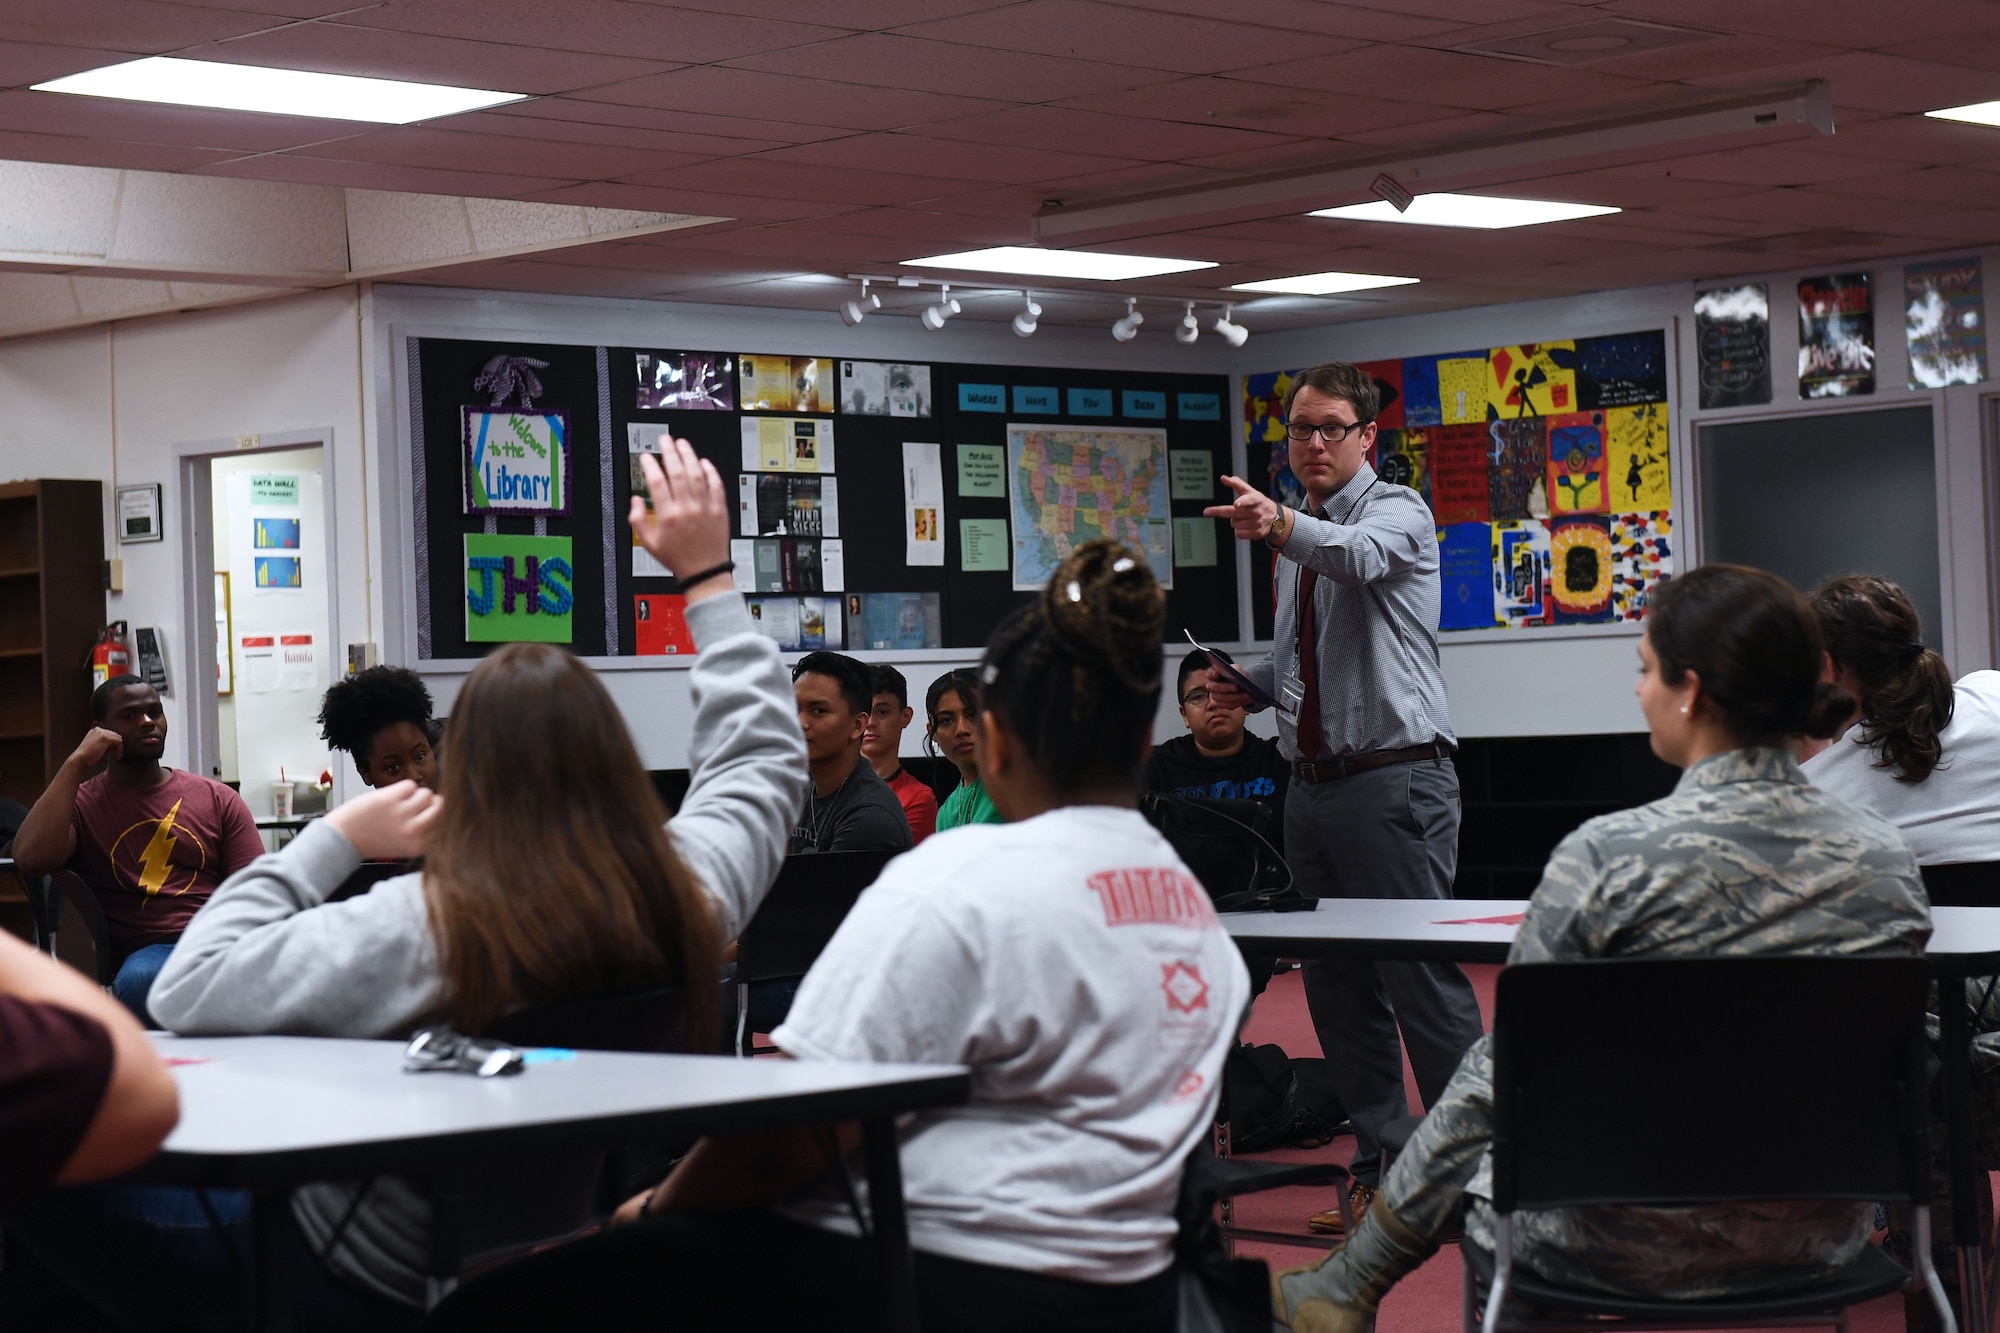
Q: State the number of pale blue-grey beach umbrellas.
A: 0